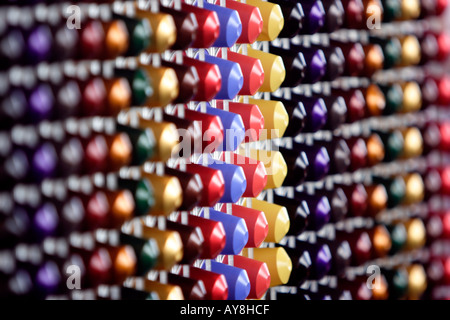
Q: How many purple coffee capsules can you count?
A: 11